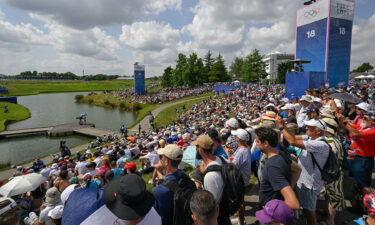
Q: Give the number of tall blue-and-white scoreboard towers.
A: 2